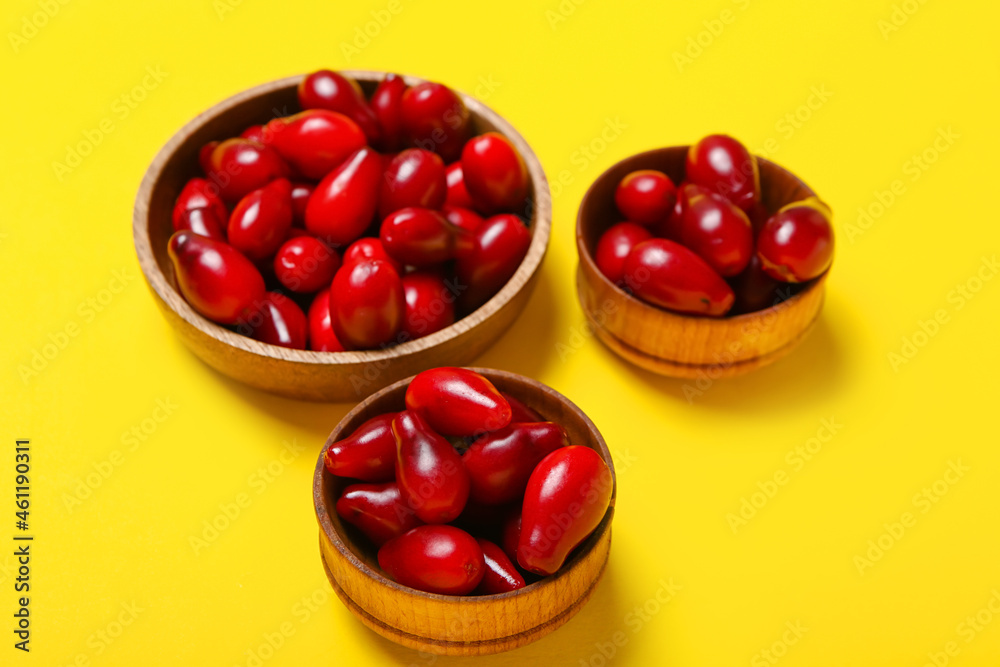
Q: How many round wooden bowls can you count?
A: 3